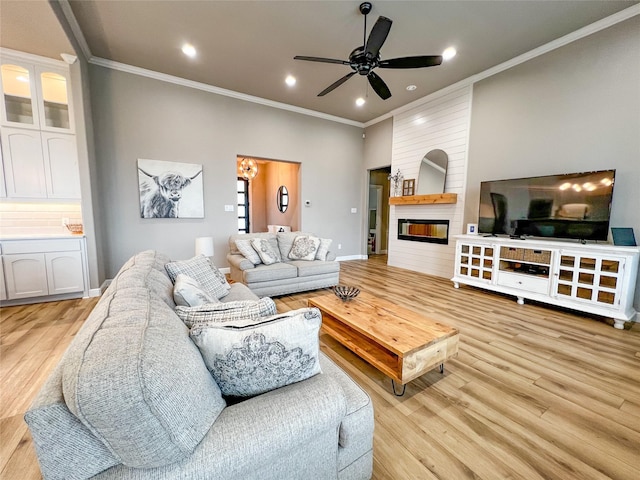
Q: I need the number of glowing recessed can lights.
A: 4